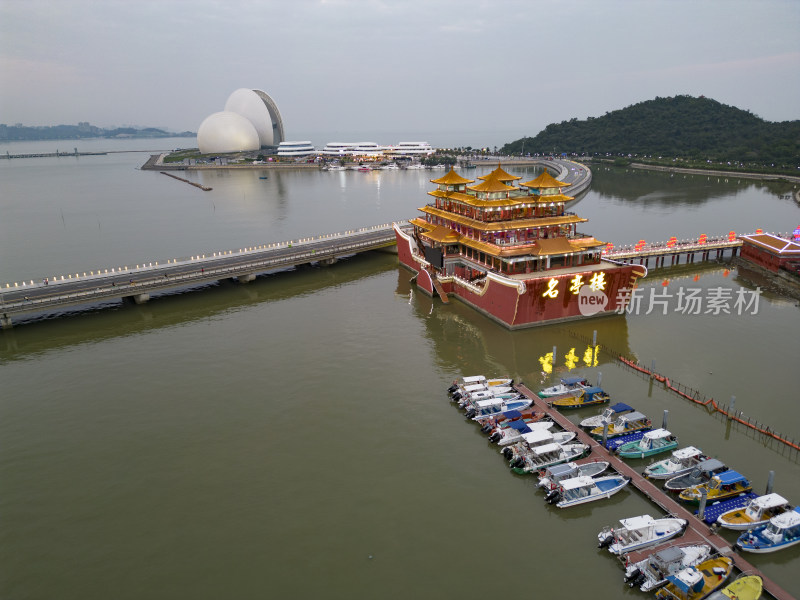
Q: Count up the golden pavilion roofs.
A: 4